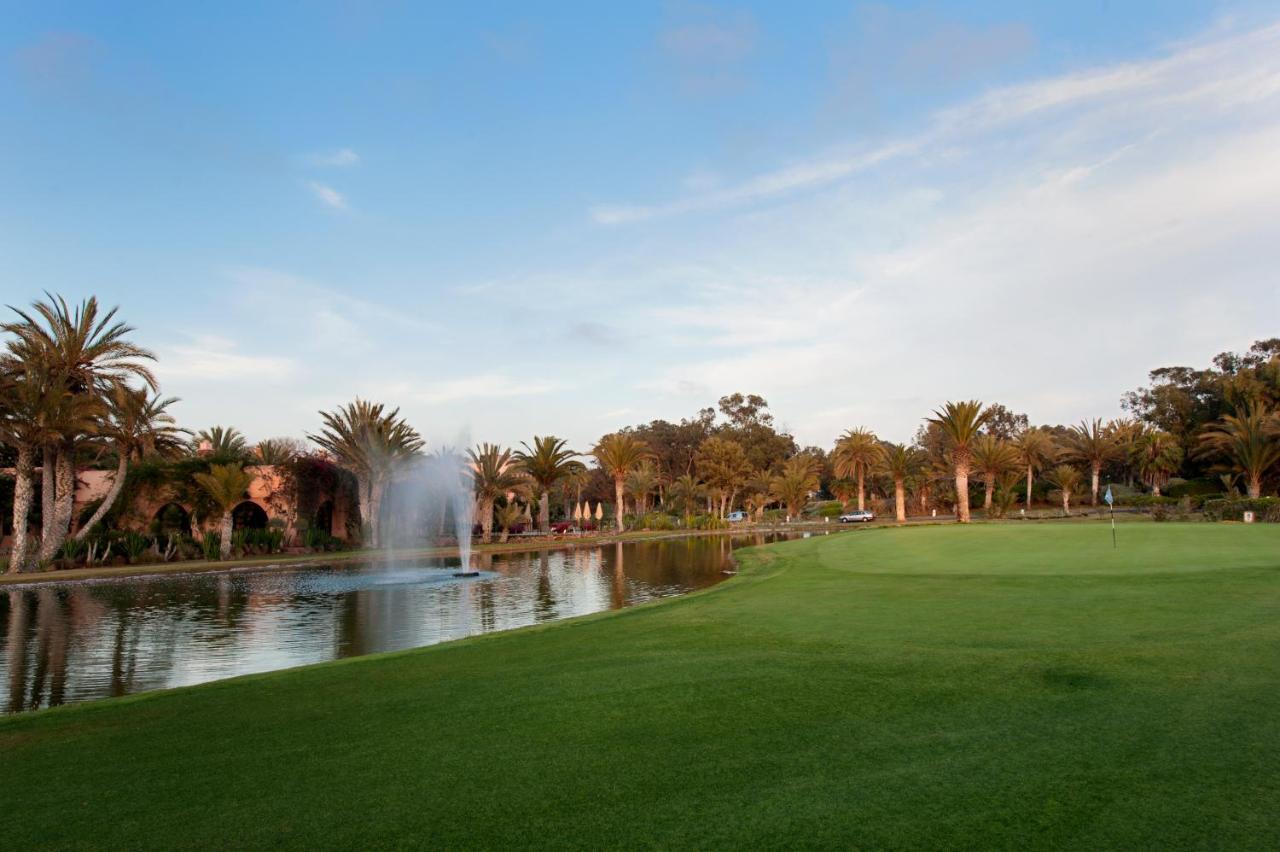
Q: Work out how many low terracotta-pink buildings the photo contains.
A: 1